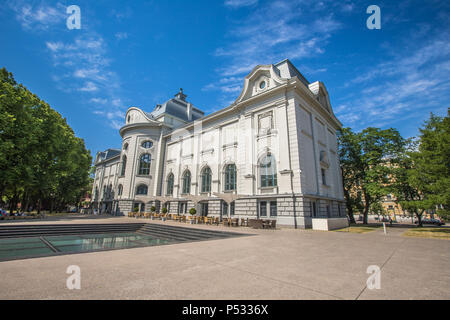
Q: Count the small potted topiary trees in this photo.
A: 4